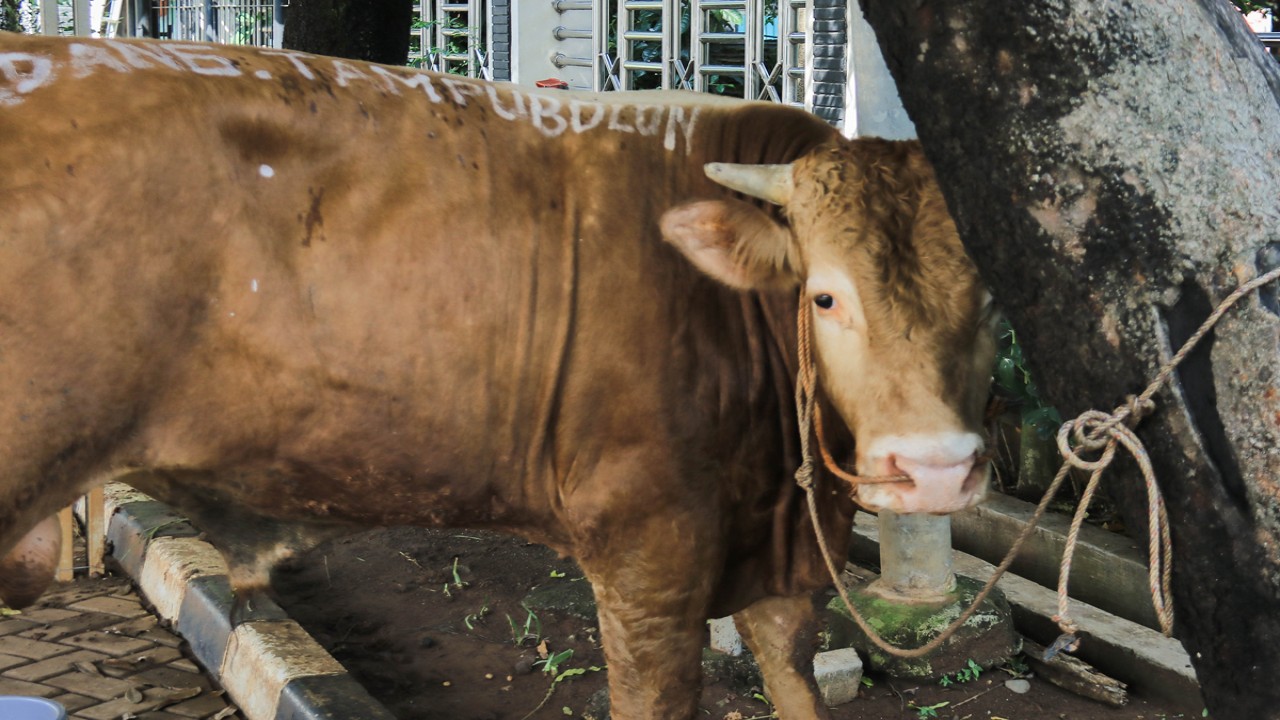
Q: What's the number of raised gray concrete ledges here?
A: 2